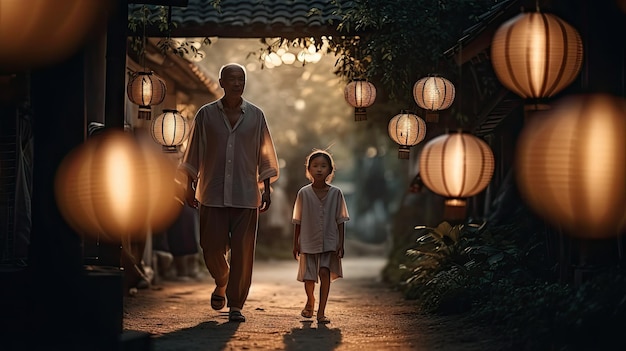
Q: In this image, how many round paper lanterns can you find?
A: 10